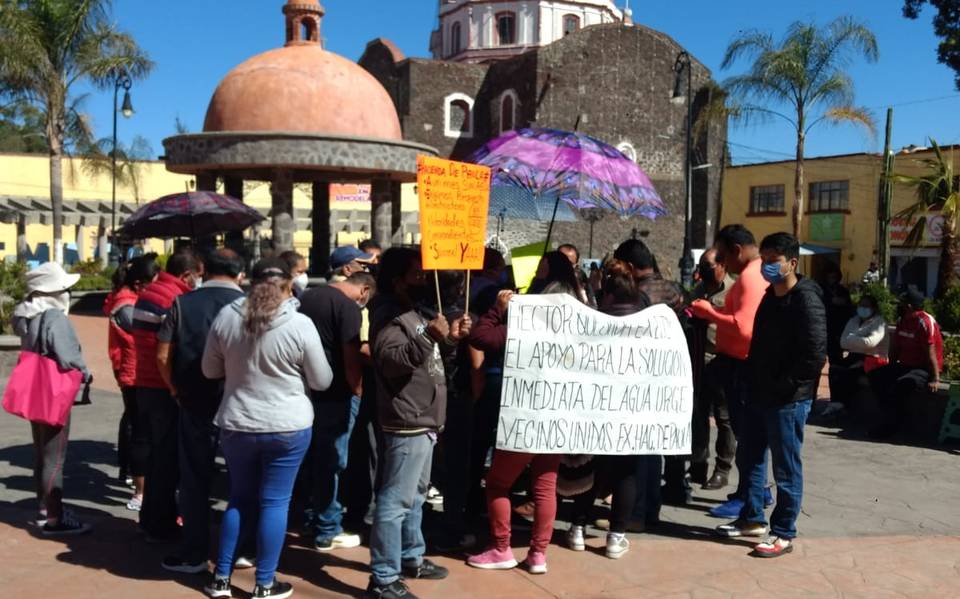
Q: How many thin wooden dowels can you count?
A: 2